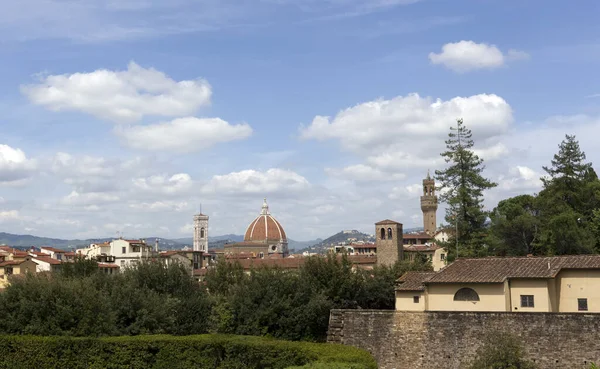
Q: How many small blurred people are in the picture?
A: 0